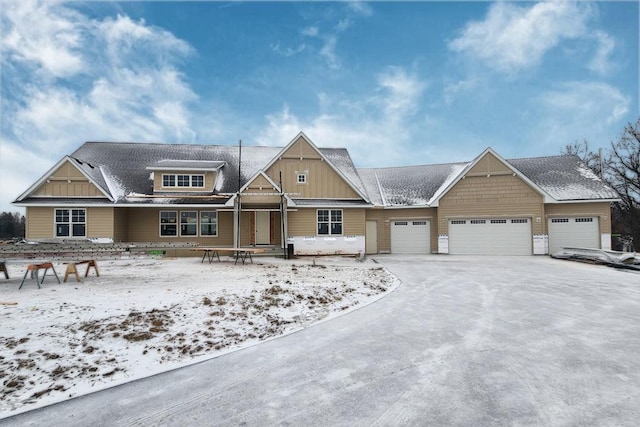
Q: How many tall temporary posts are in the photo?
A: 2